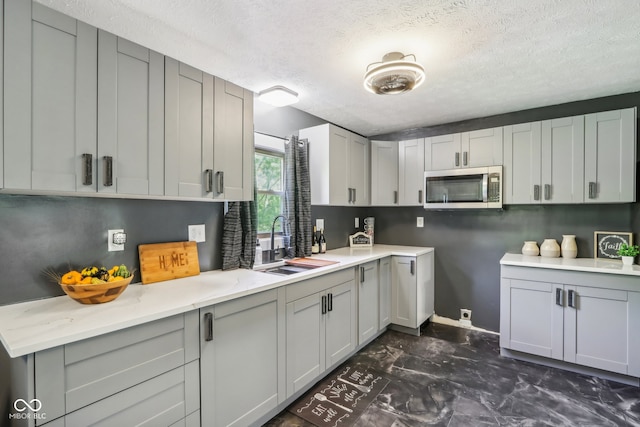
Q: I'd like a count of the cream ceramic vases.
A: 3